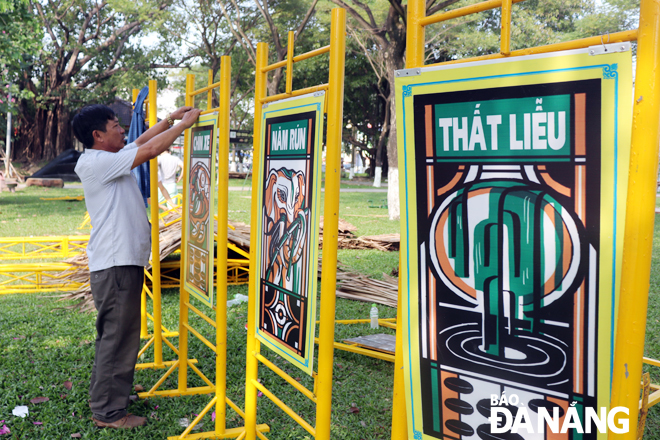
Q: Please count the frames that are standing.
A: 4